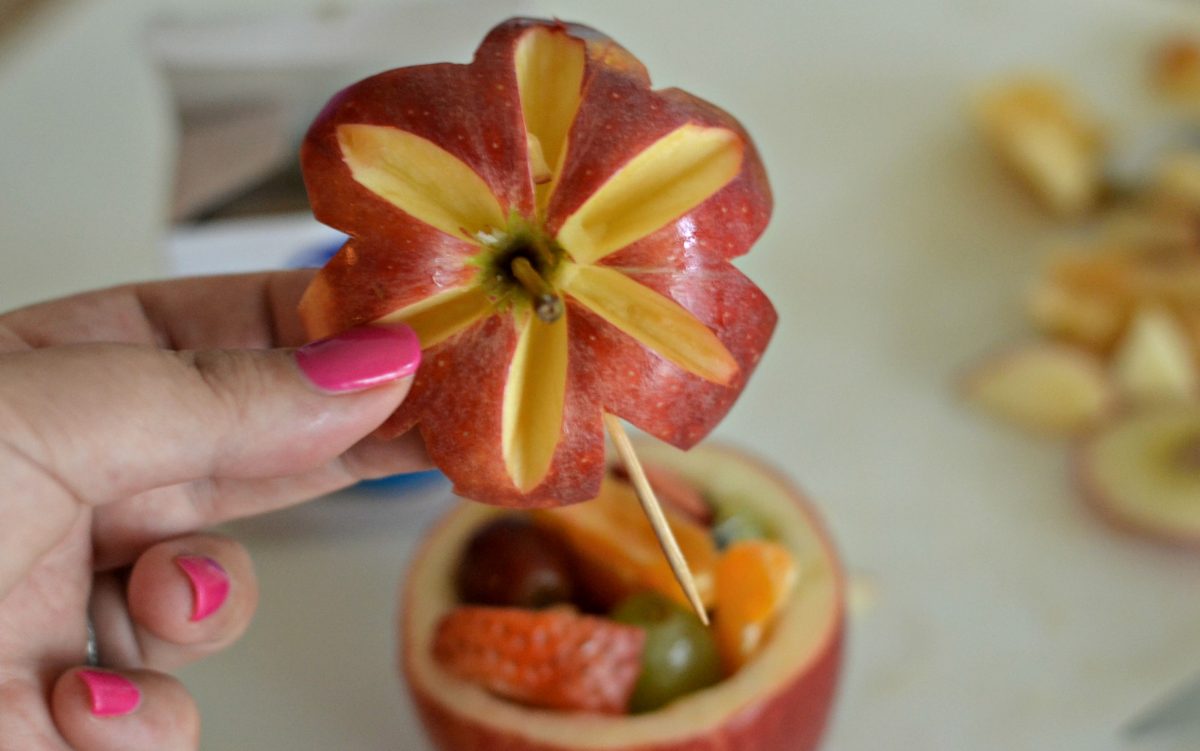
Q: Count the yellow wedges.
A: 6